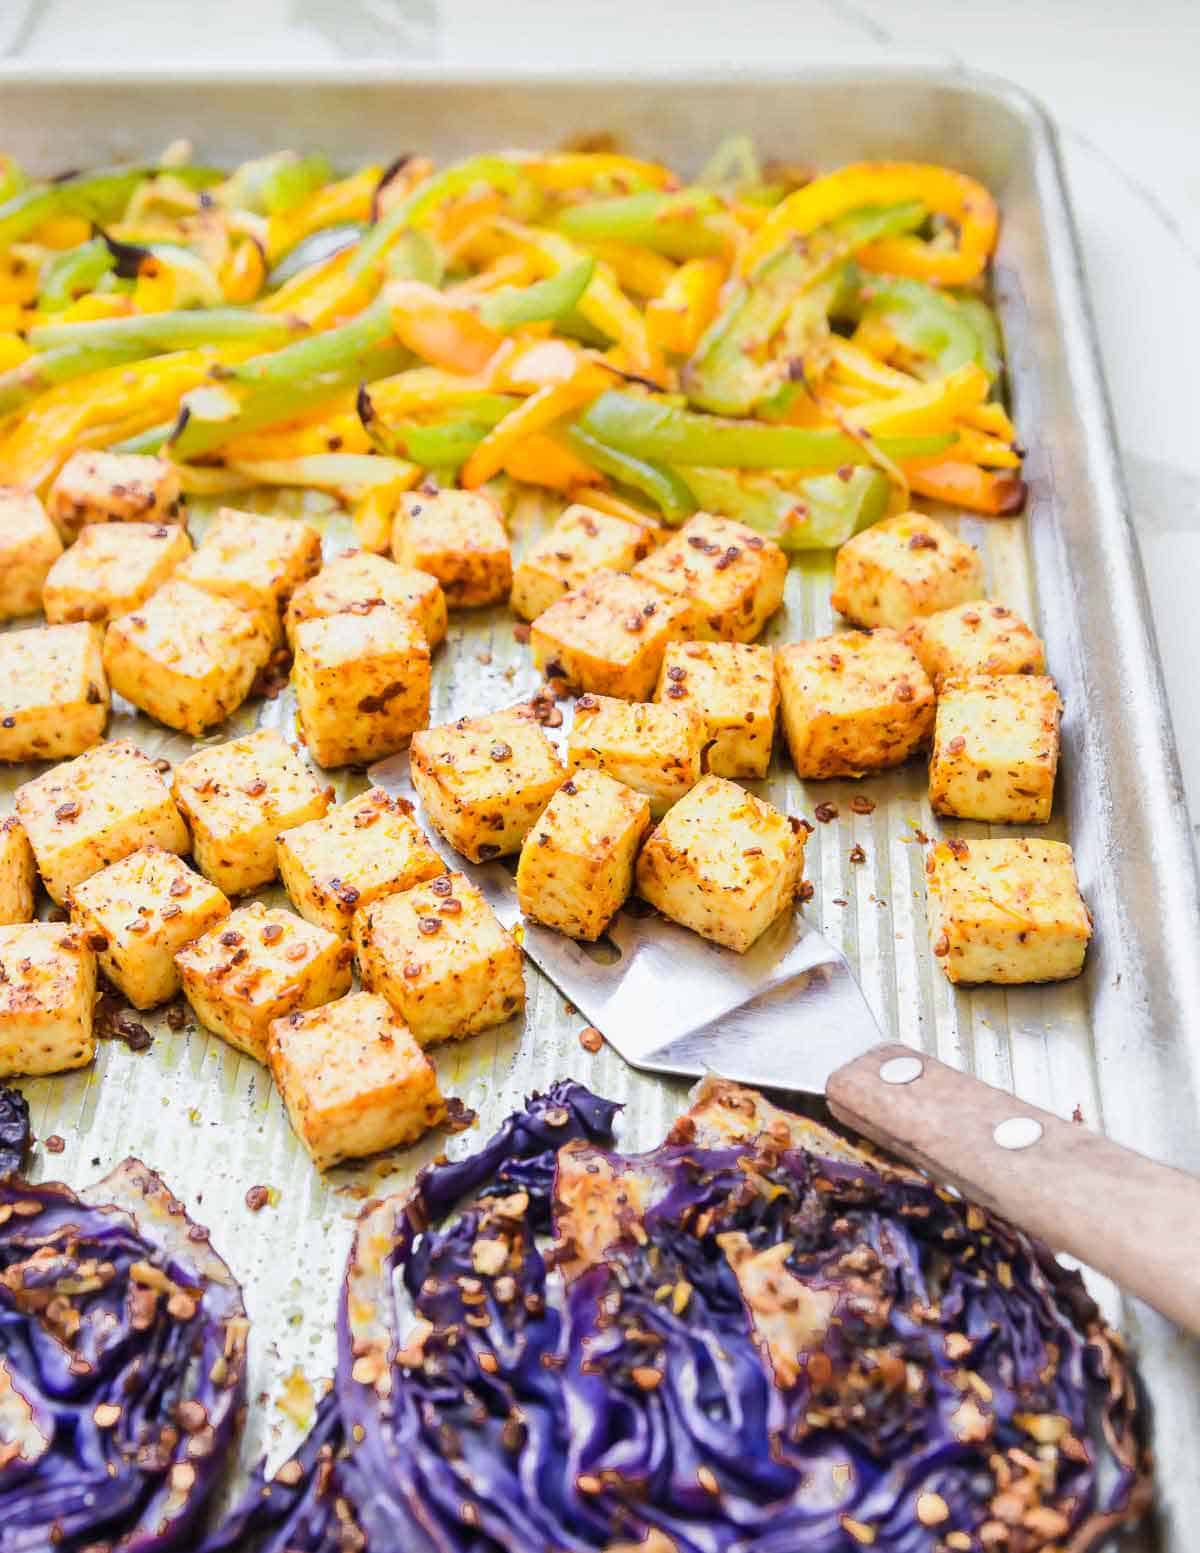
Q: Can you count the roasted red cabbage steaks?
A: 2